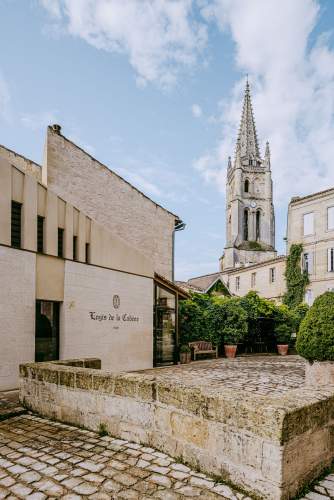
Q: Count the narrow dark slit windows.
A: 5